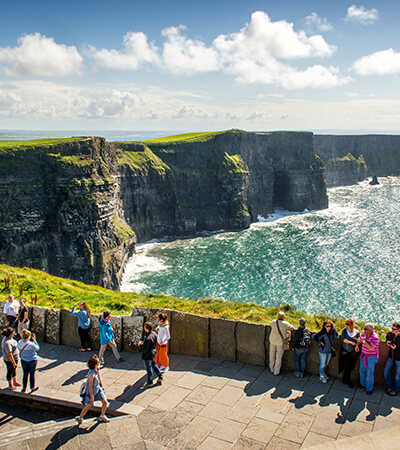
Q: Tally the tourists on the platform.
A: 15